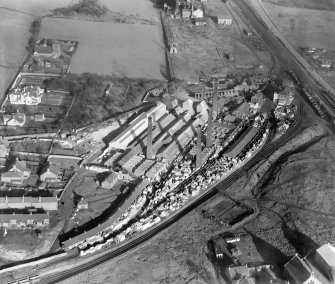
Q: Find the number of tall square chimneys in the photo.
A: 4